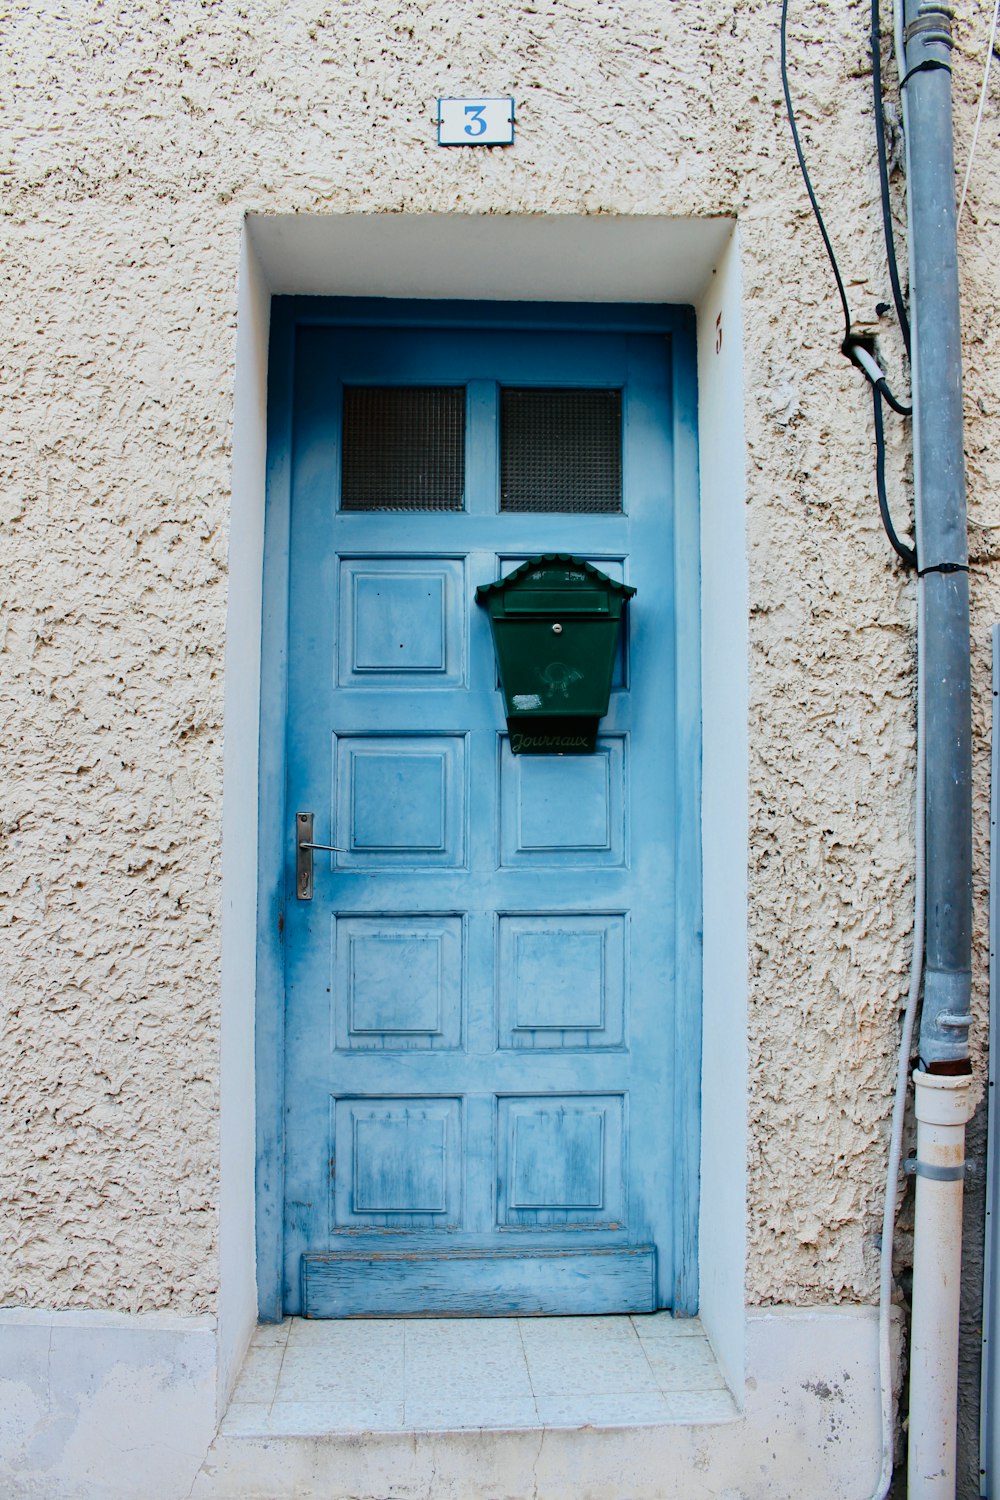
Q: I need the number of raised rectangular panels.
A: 8